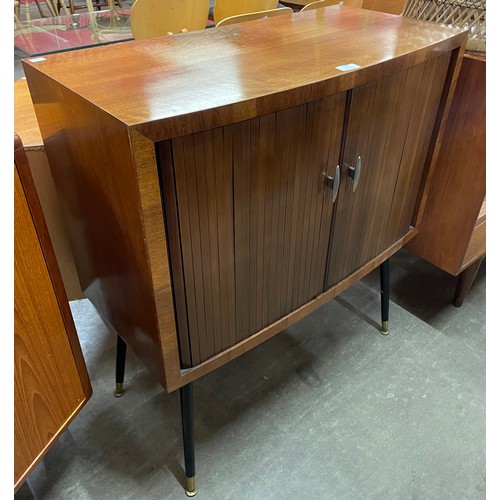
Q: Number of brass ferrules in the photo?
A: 3